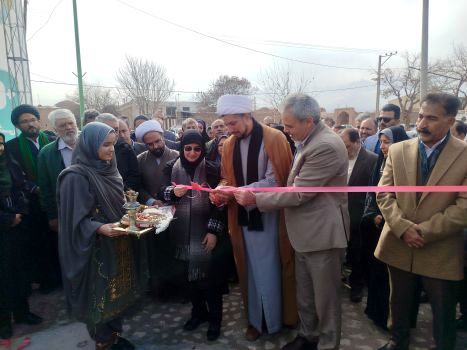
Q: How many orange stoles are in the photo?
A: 1